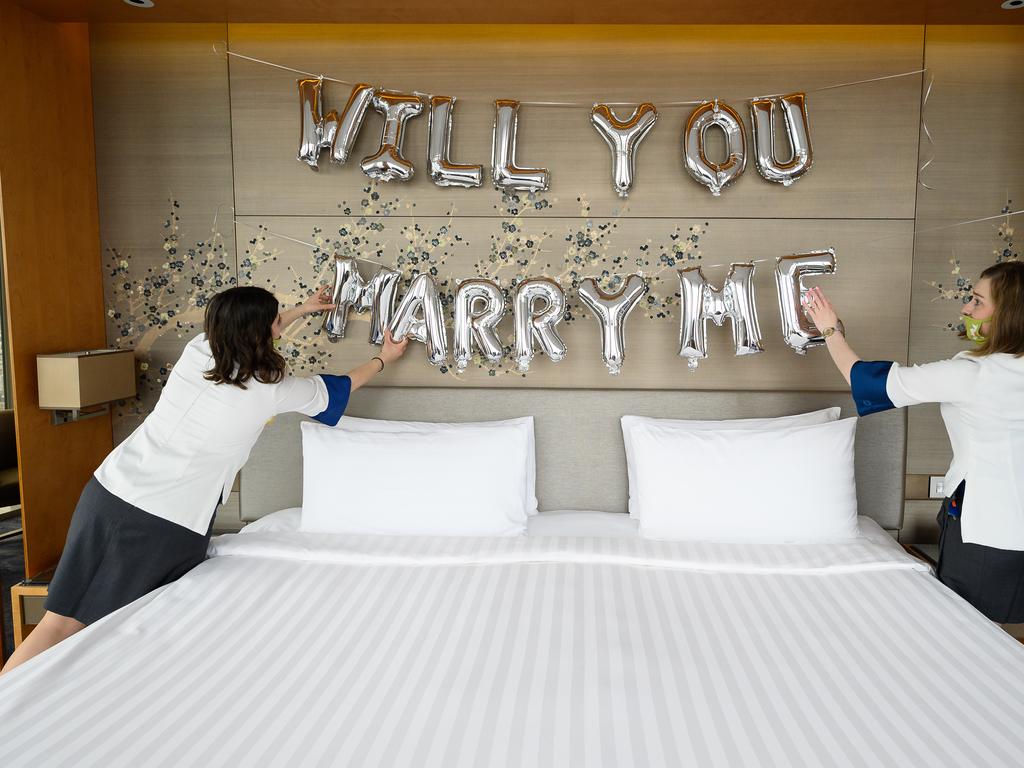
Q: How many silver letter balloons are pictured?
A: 14